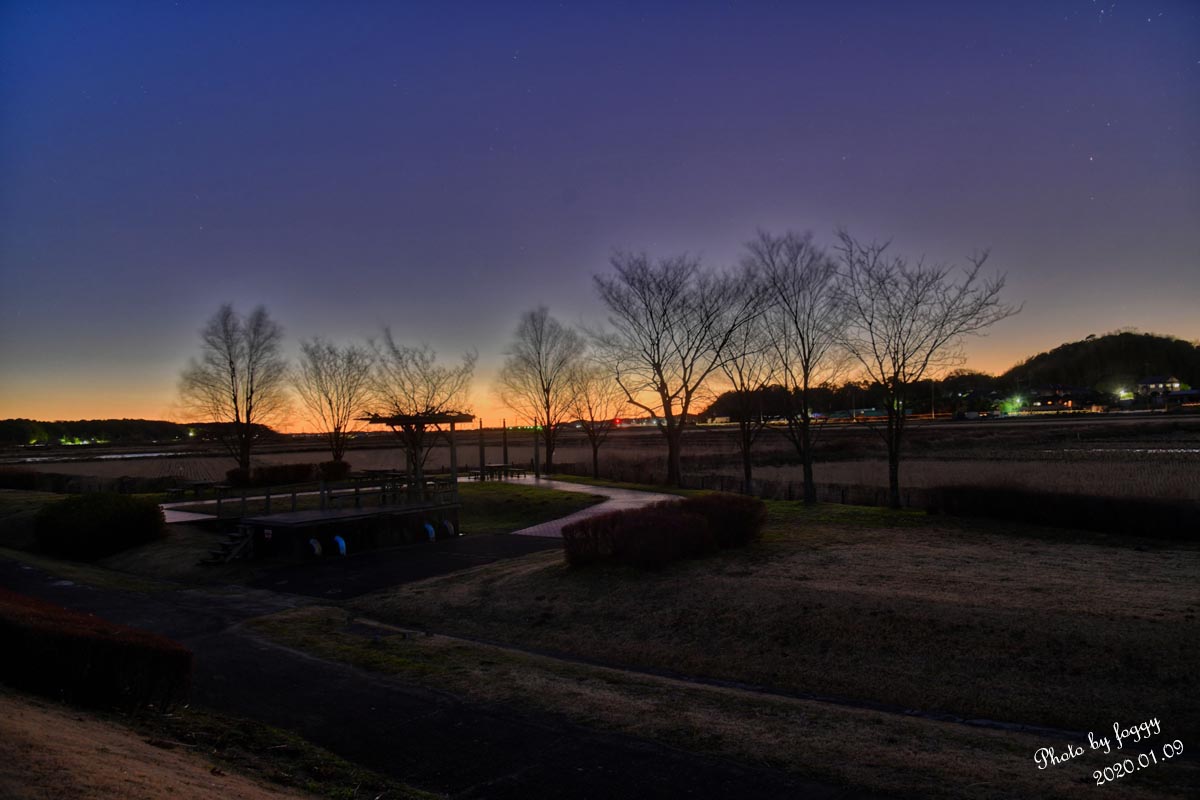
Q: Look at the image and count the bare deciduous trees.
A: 9